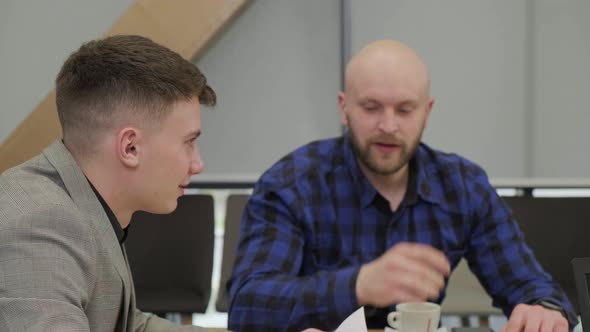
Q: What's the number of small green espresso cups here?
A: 0